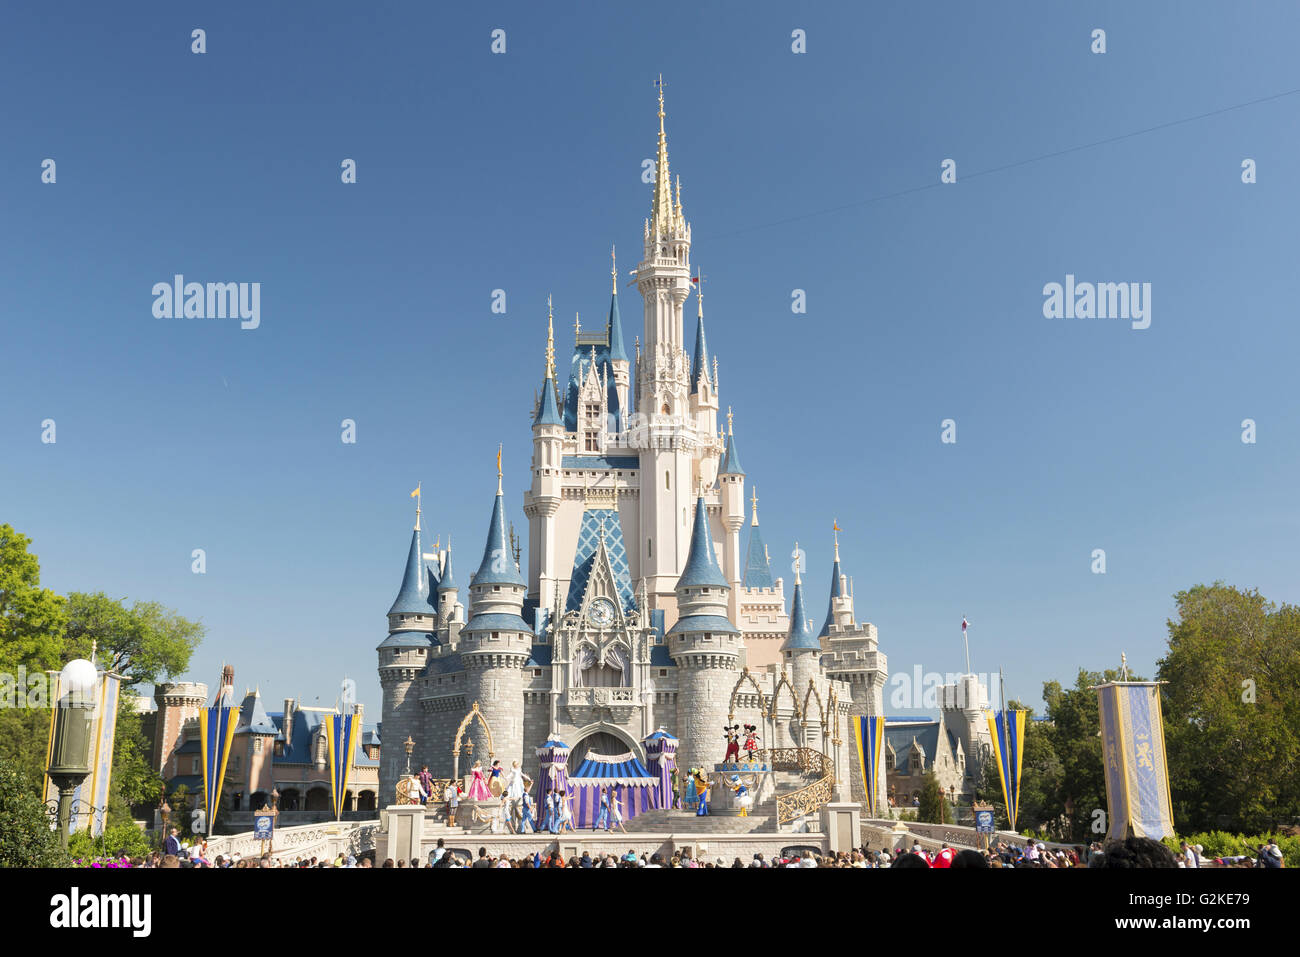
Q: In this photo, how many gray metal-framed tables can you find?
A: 0